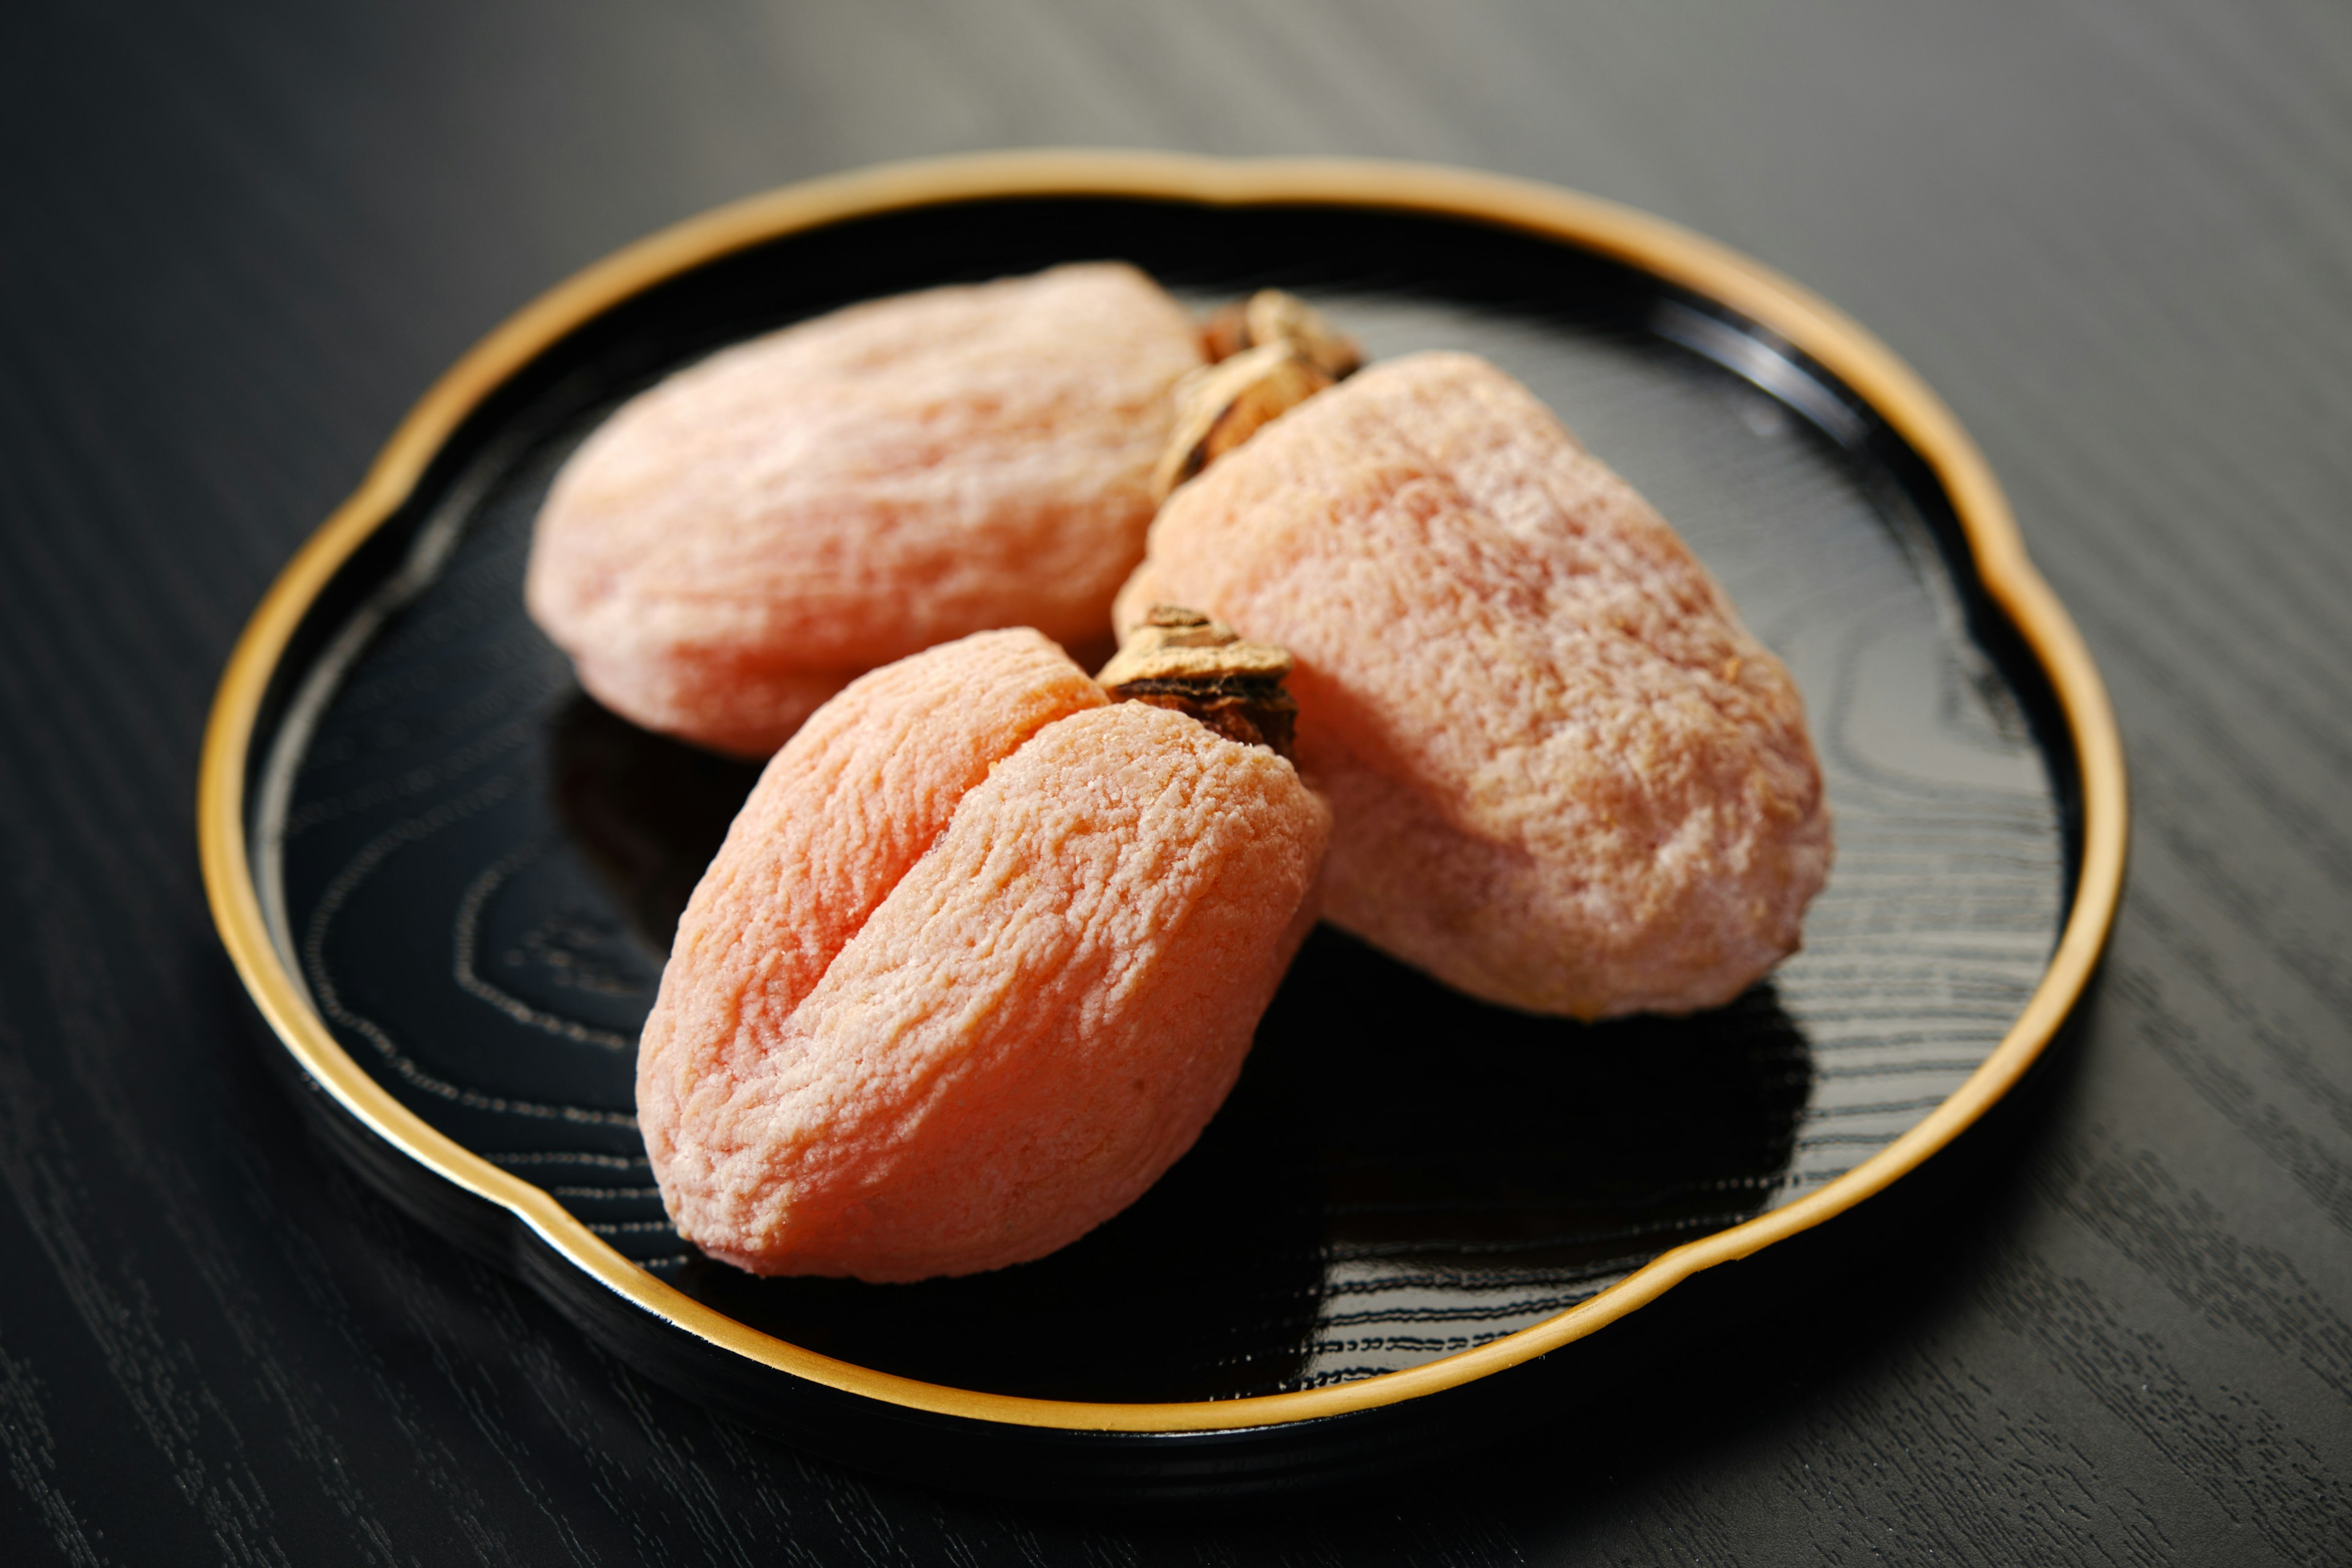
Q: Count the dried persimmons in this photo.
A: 3